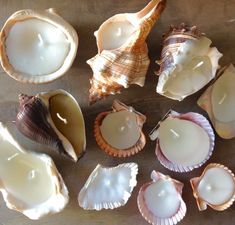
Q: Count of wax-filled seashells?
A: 11